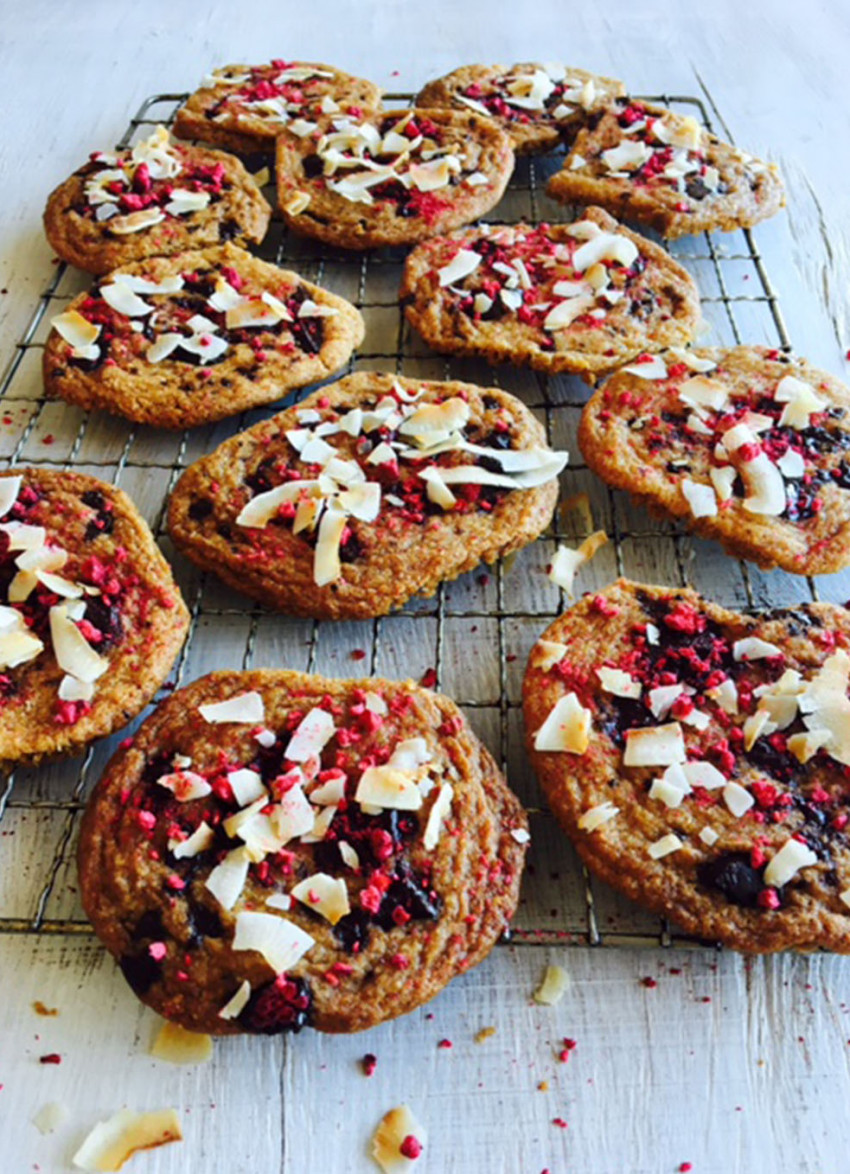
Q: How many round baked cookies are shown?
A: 12